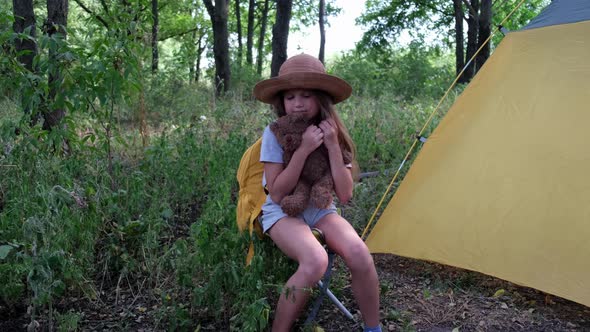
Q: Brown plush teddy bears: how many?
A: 1